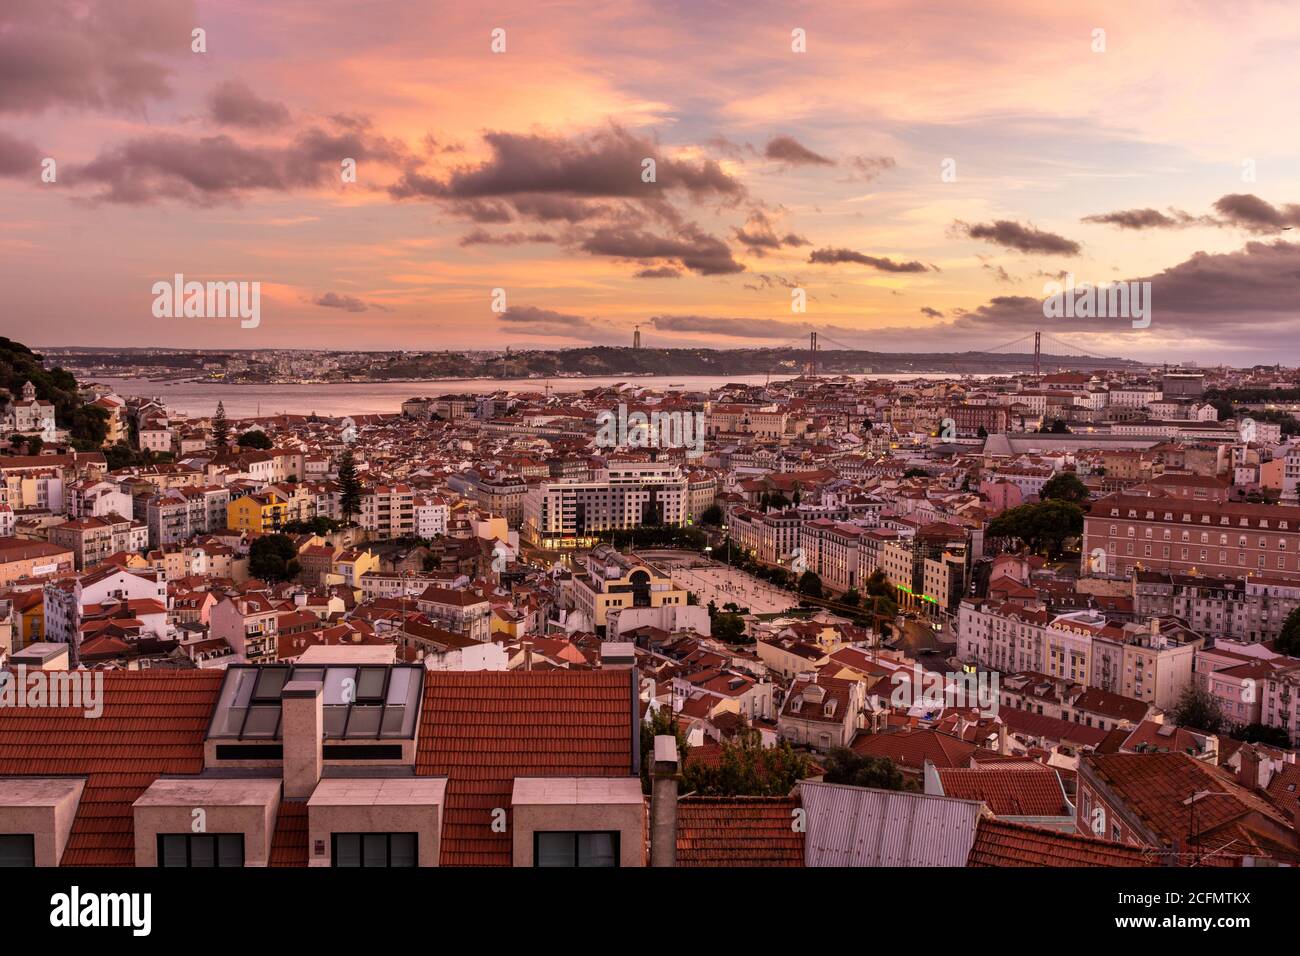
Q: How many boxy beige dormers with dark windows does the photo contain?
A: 4